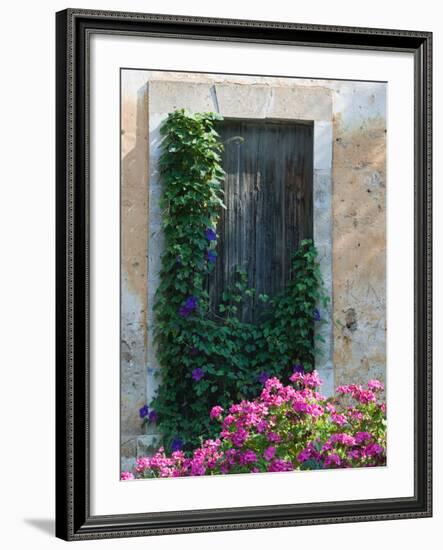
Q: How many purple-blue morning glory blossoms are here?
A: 11